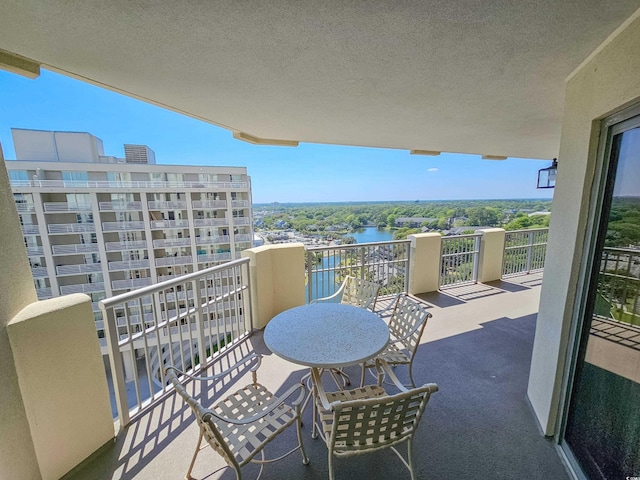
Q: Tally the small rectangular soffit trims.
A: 4